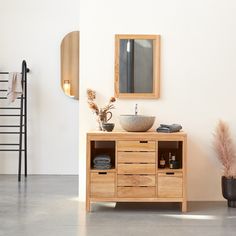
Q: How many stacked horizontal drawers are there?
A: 5